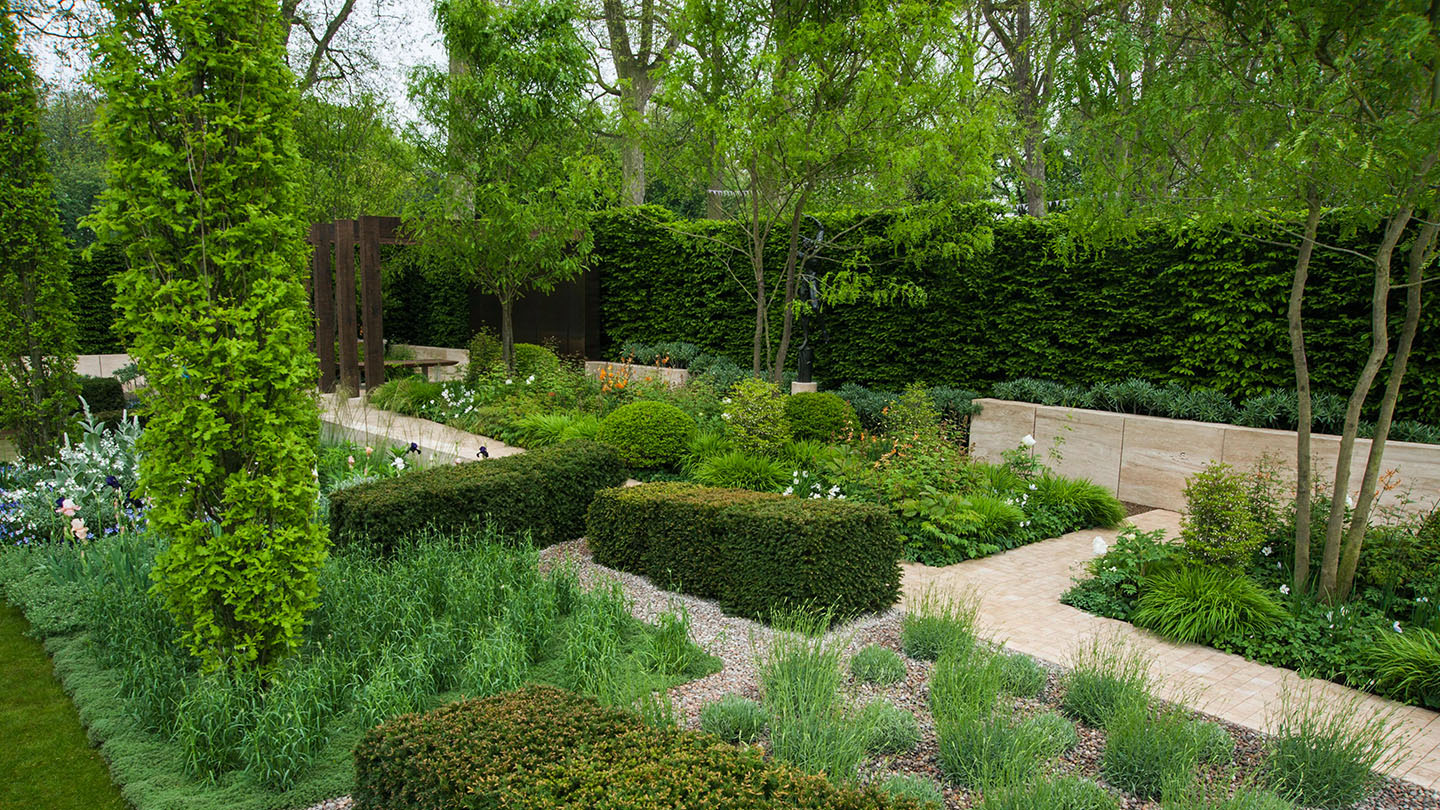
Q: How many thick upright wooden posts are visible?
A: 3